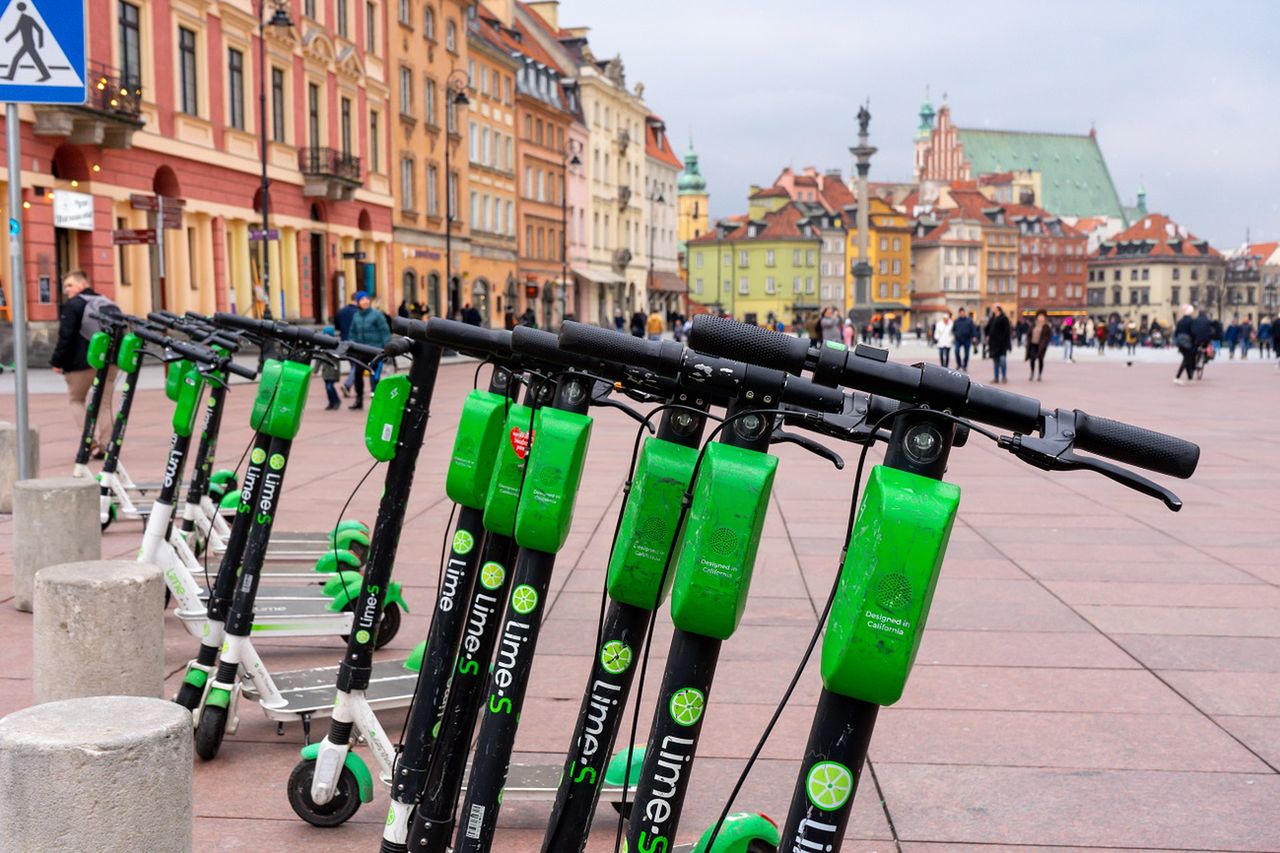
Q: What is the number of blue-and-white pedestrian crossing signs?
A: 1